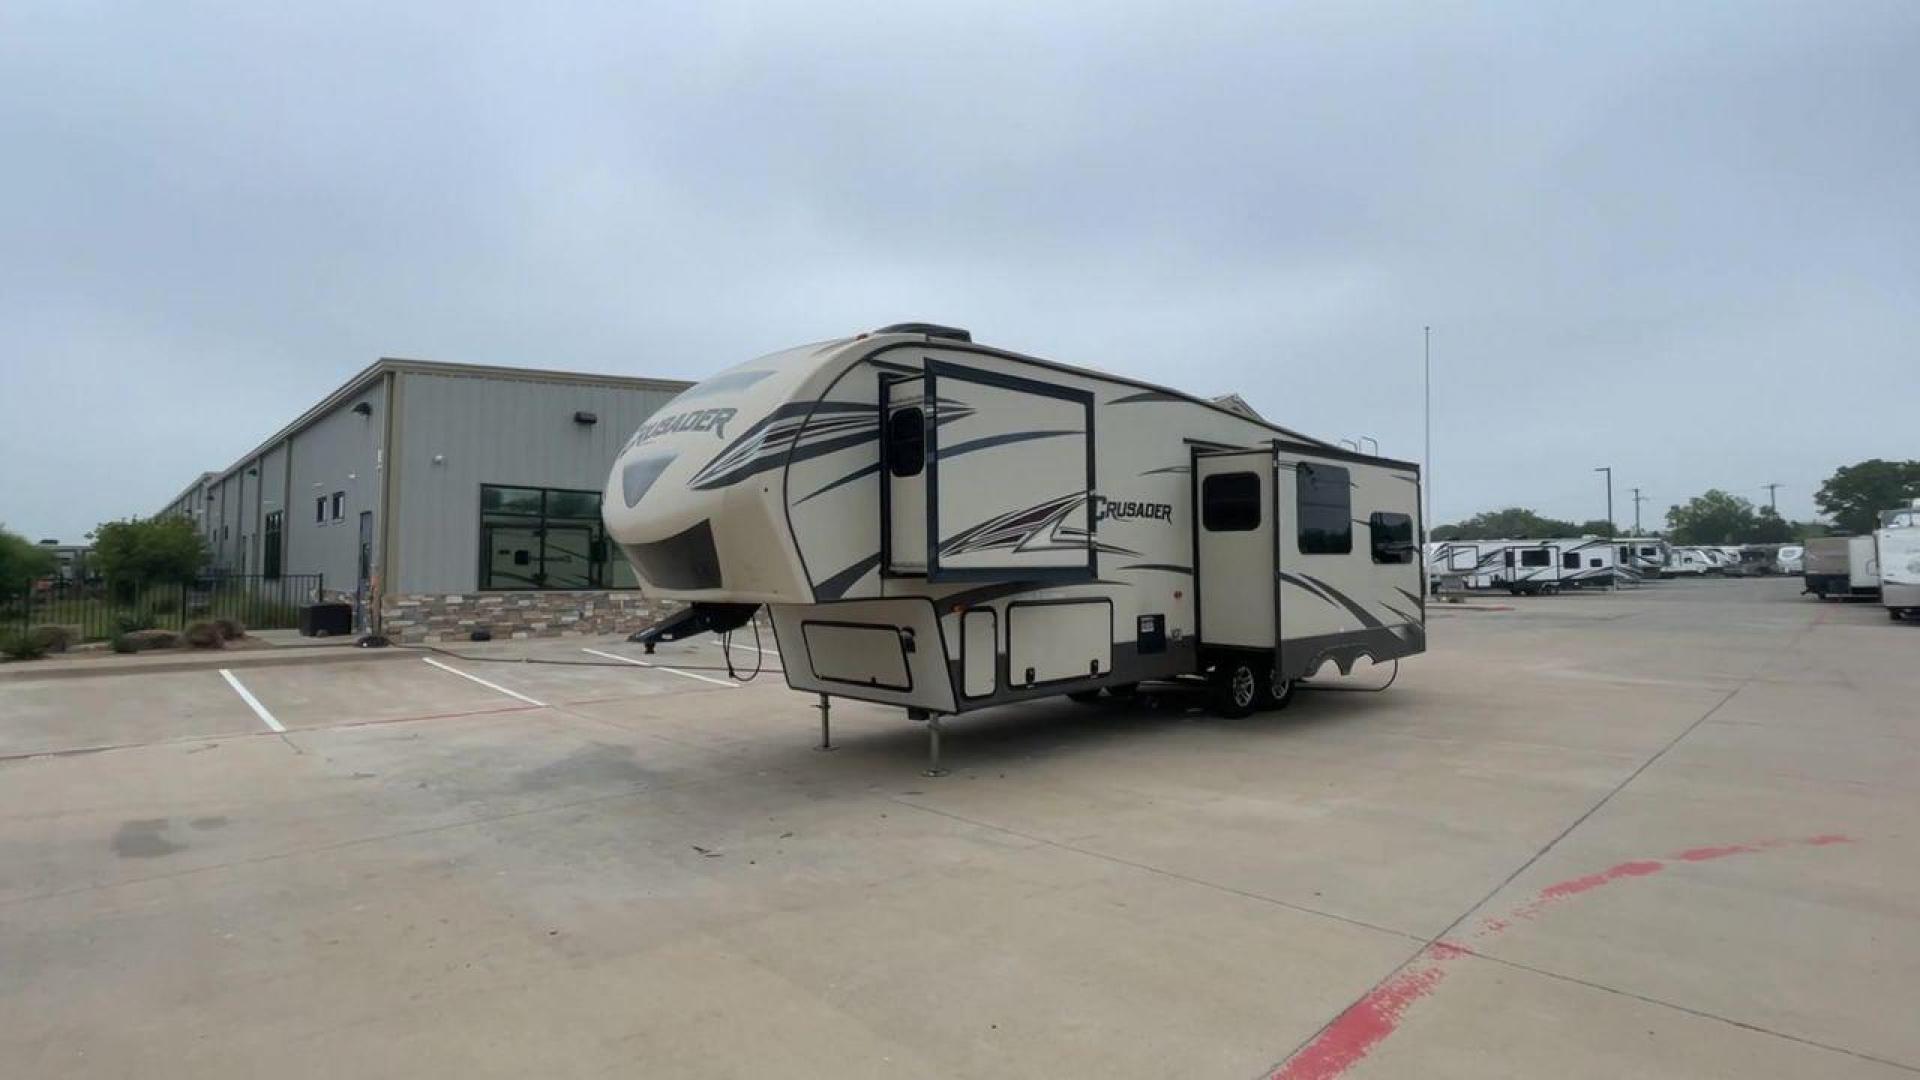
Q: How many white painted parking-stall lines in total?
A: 4